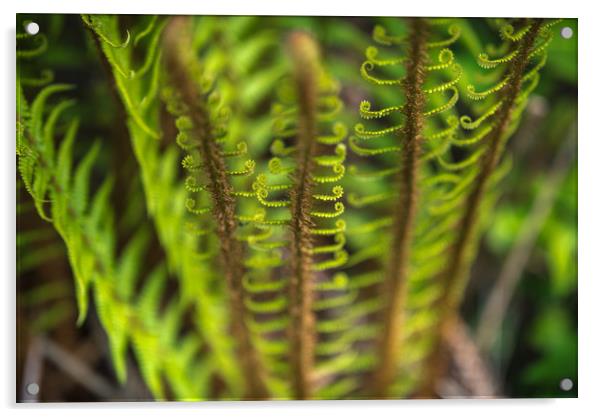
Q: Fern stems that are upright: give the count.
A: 4